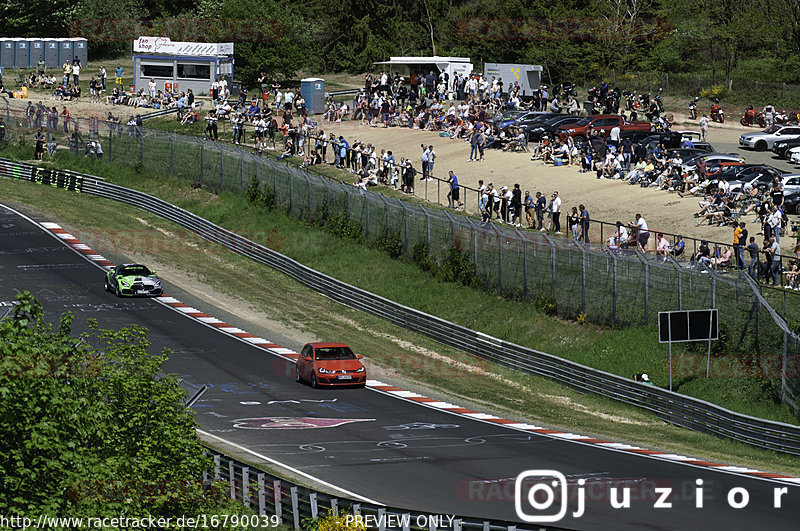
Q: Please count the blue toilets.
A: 7